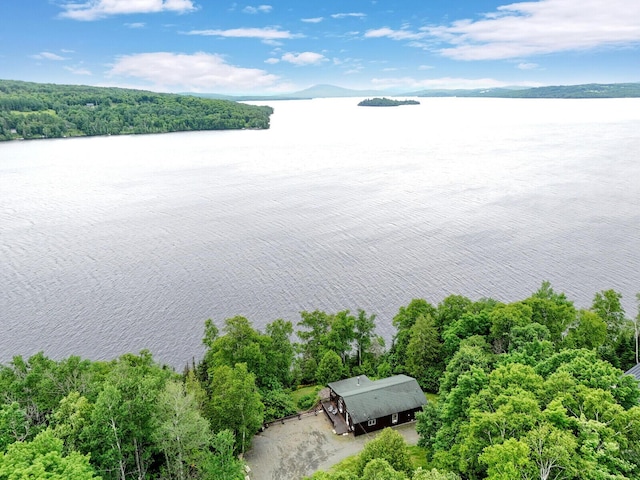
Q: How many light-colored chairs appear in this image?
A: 2